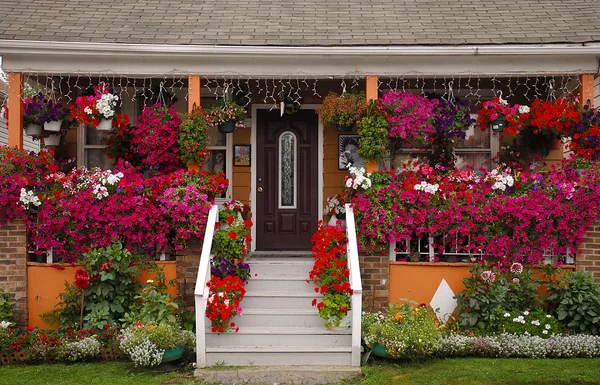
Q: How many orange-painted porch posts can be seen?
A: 4